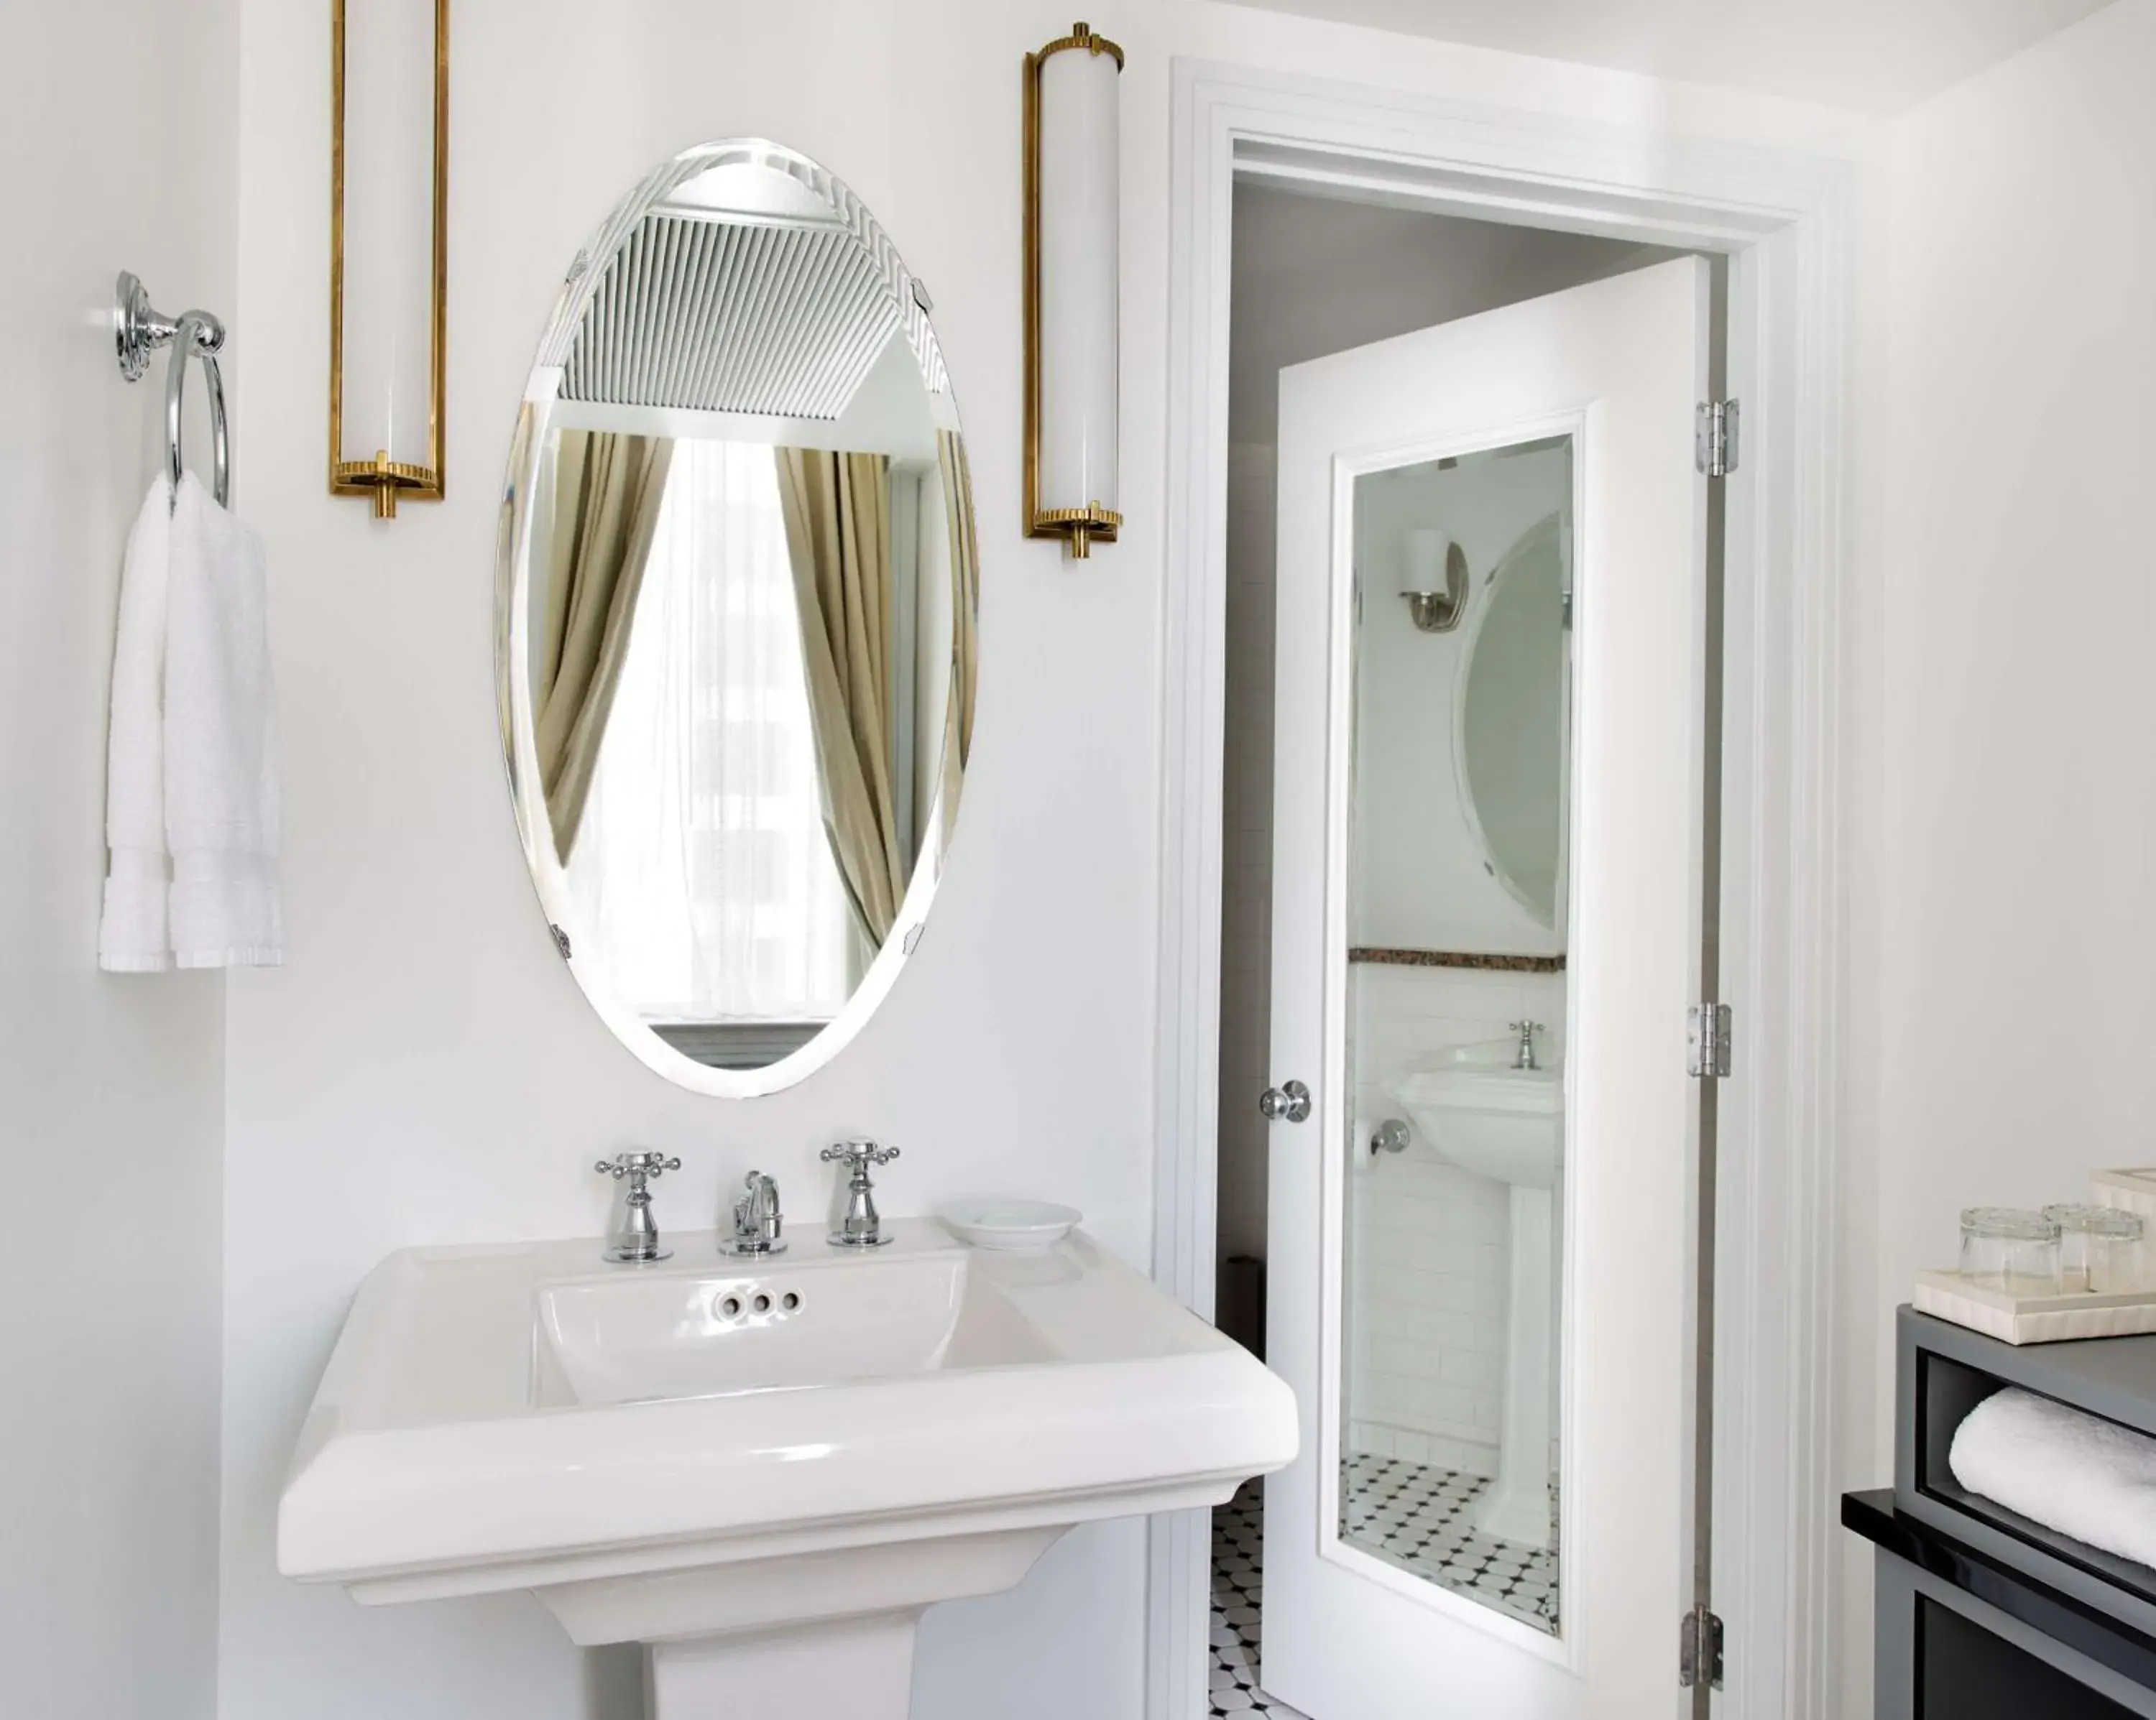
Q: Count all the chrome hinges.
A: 3